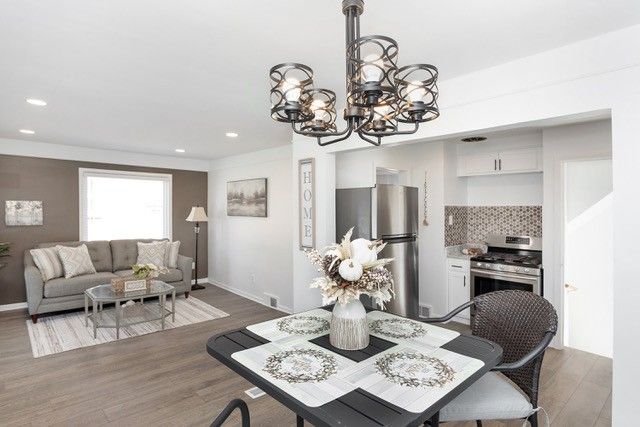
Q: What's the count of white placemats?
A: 4